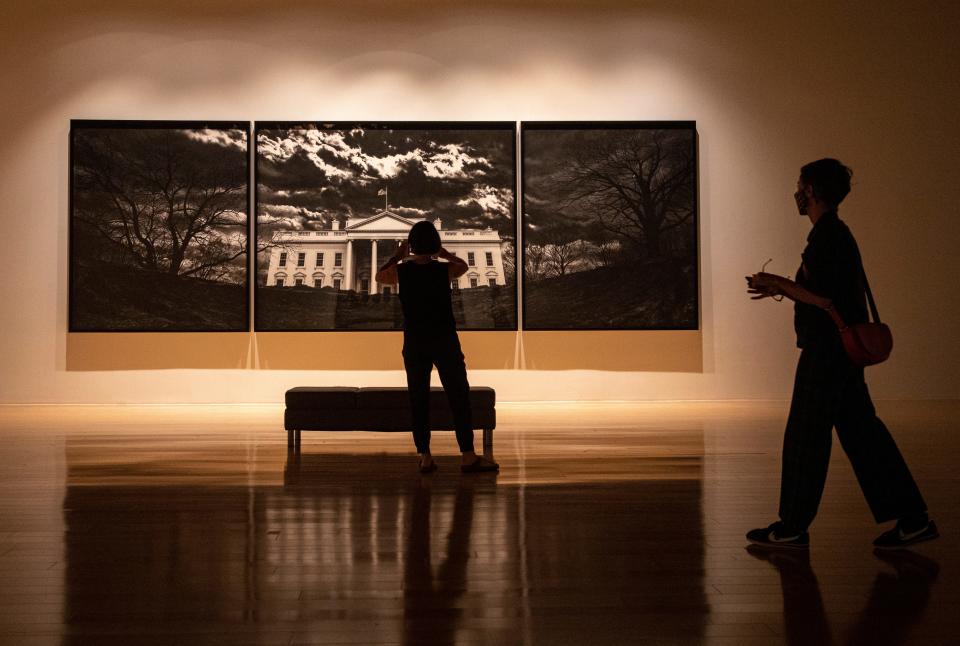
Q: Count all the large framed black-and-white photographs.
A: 3